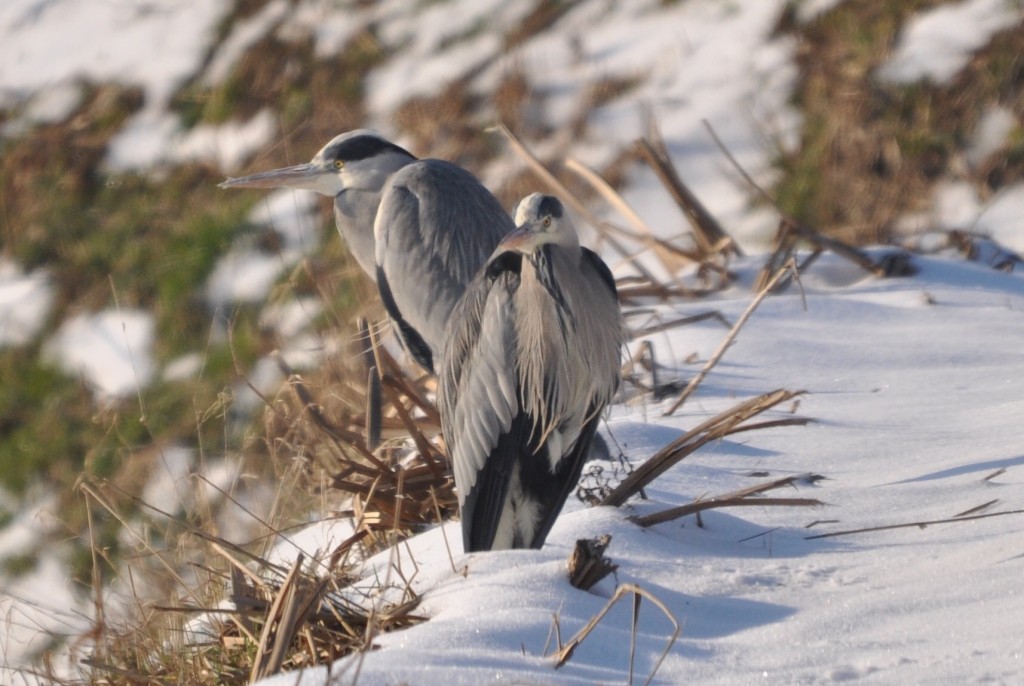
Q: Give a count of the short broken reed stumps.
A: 1